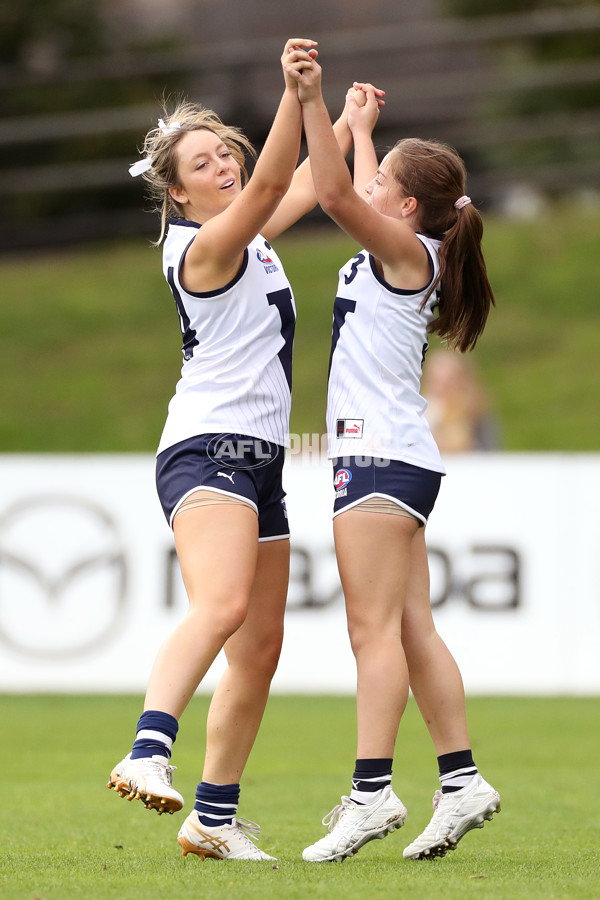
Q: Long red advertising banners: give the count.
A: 0